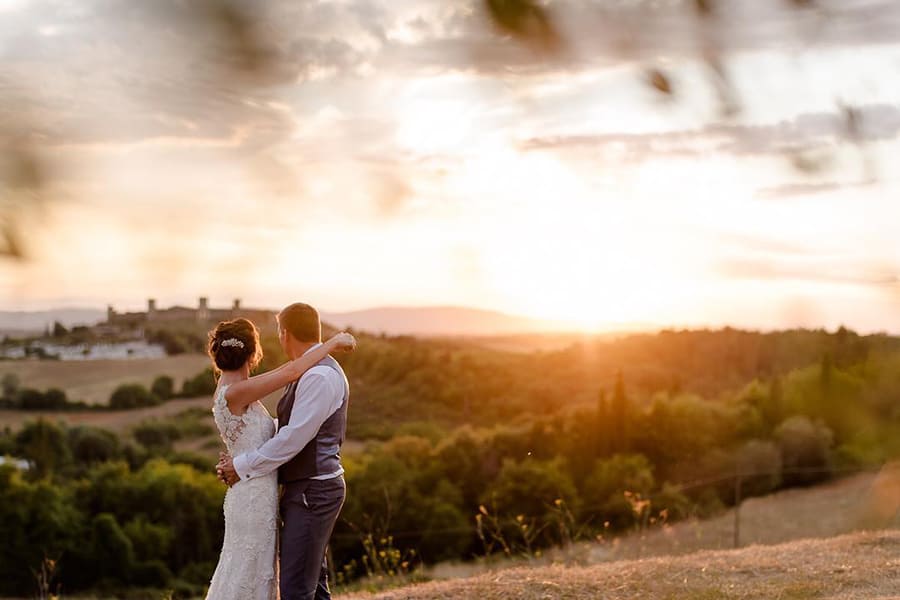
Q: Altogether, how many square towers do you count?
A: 4